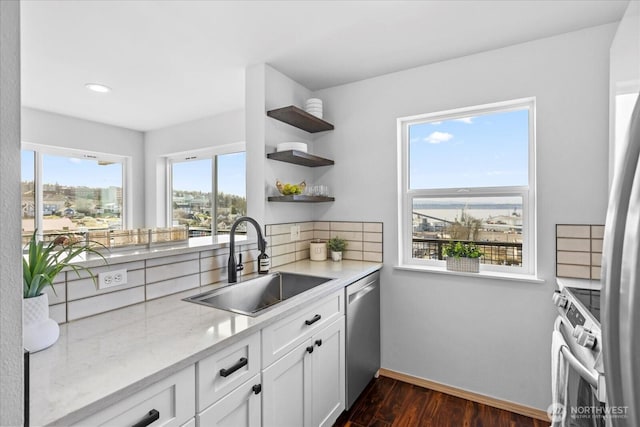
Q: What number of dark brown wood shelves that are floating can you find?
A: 3